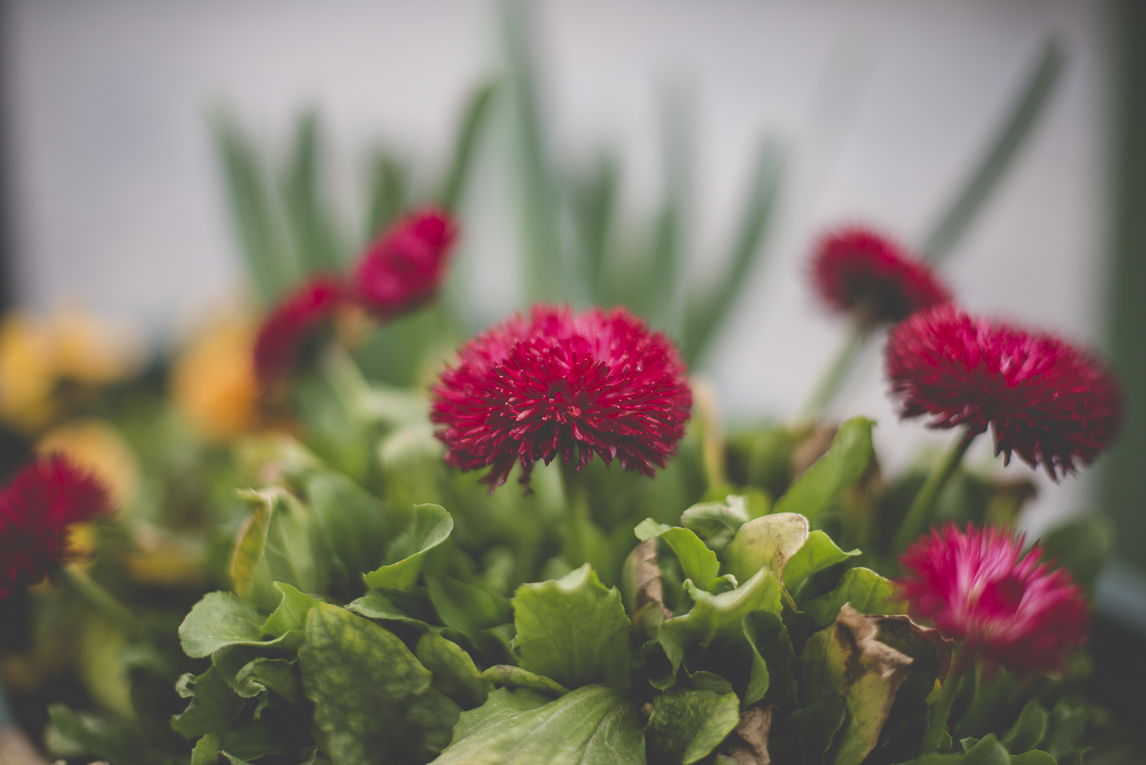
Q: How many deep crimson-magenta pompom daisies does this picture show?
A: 7